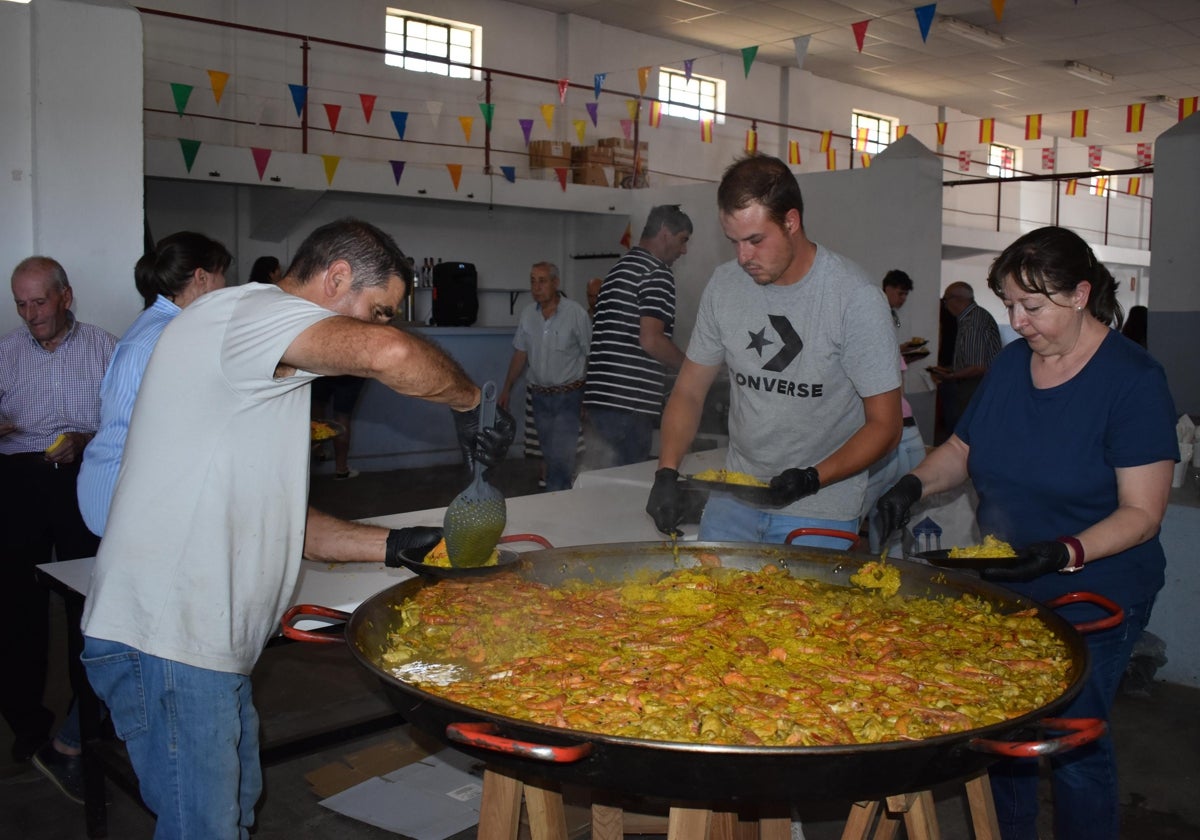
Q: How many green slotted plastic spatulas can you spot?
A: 1